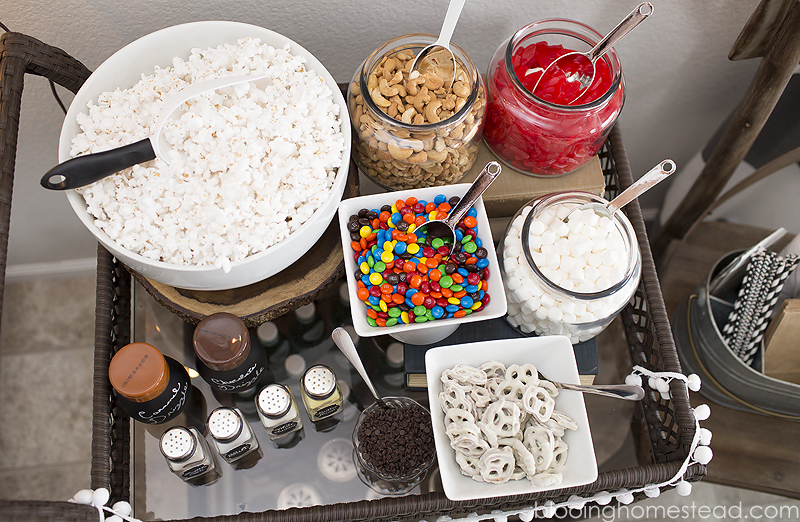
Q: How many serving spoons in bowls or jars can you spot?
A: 7